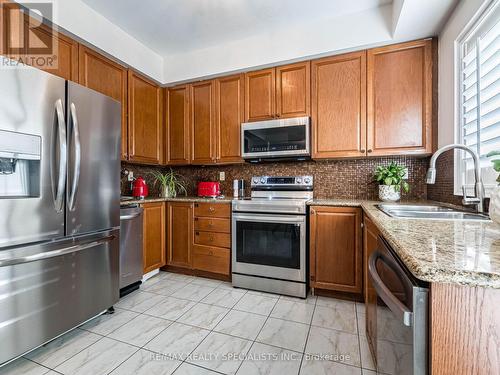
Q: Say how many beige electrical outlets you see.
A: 2